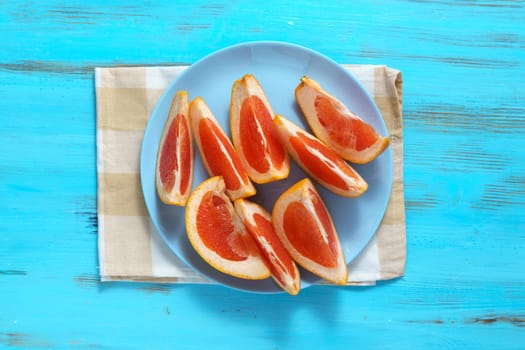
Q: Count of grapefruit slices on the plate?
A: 8